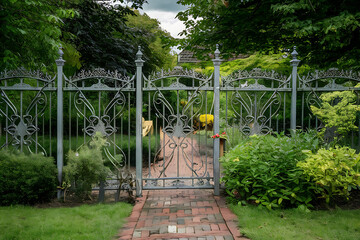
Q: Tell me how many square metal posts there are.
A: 4